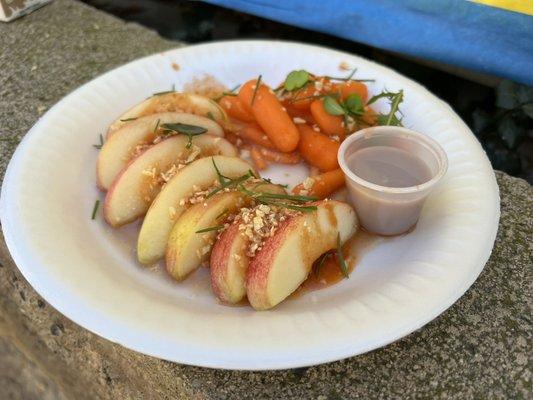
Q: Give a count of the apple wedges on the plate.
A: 7